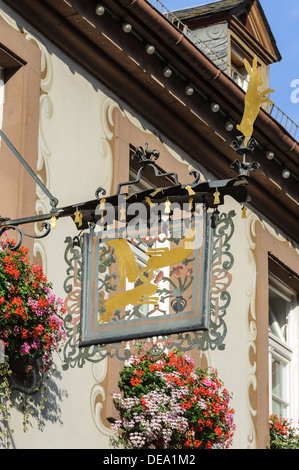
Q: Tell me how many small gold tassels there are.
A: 14